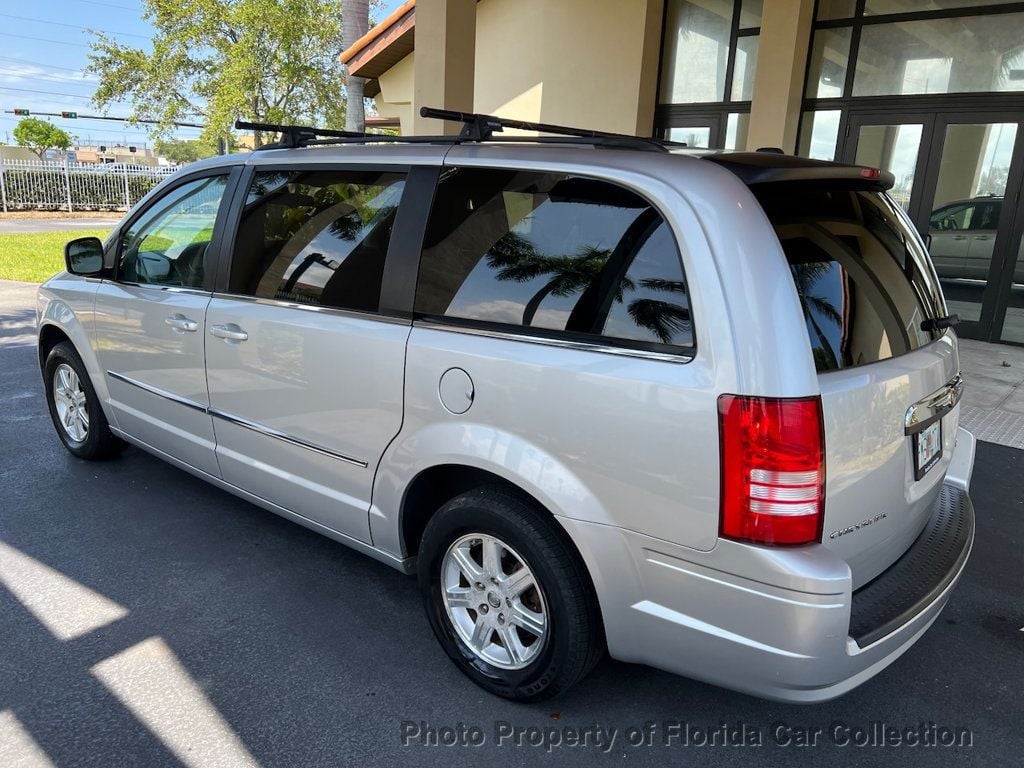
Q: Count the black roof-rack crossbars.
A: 2